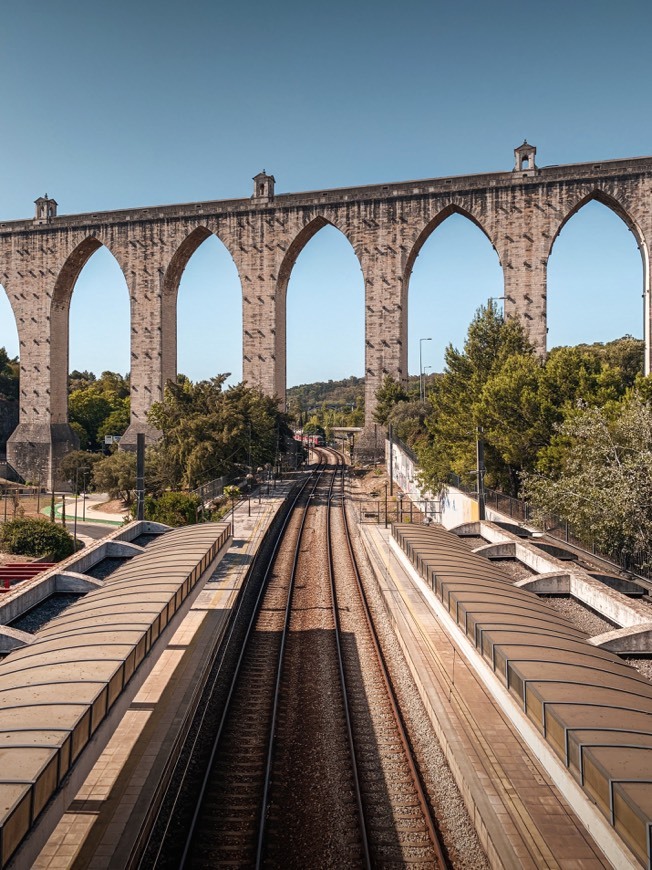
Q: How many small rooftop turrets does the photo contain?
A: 3